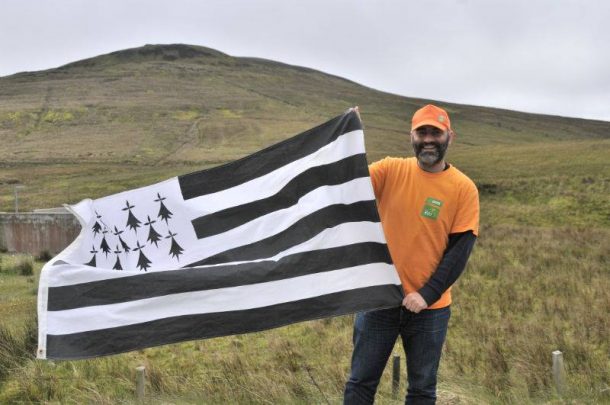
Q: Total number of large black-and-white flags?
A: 1